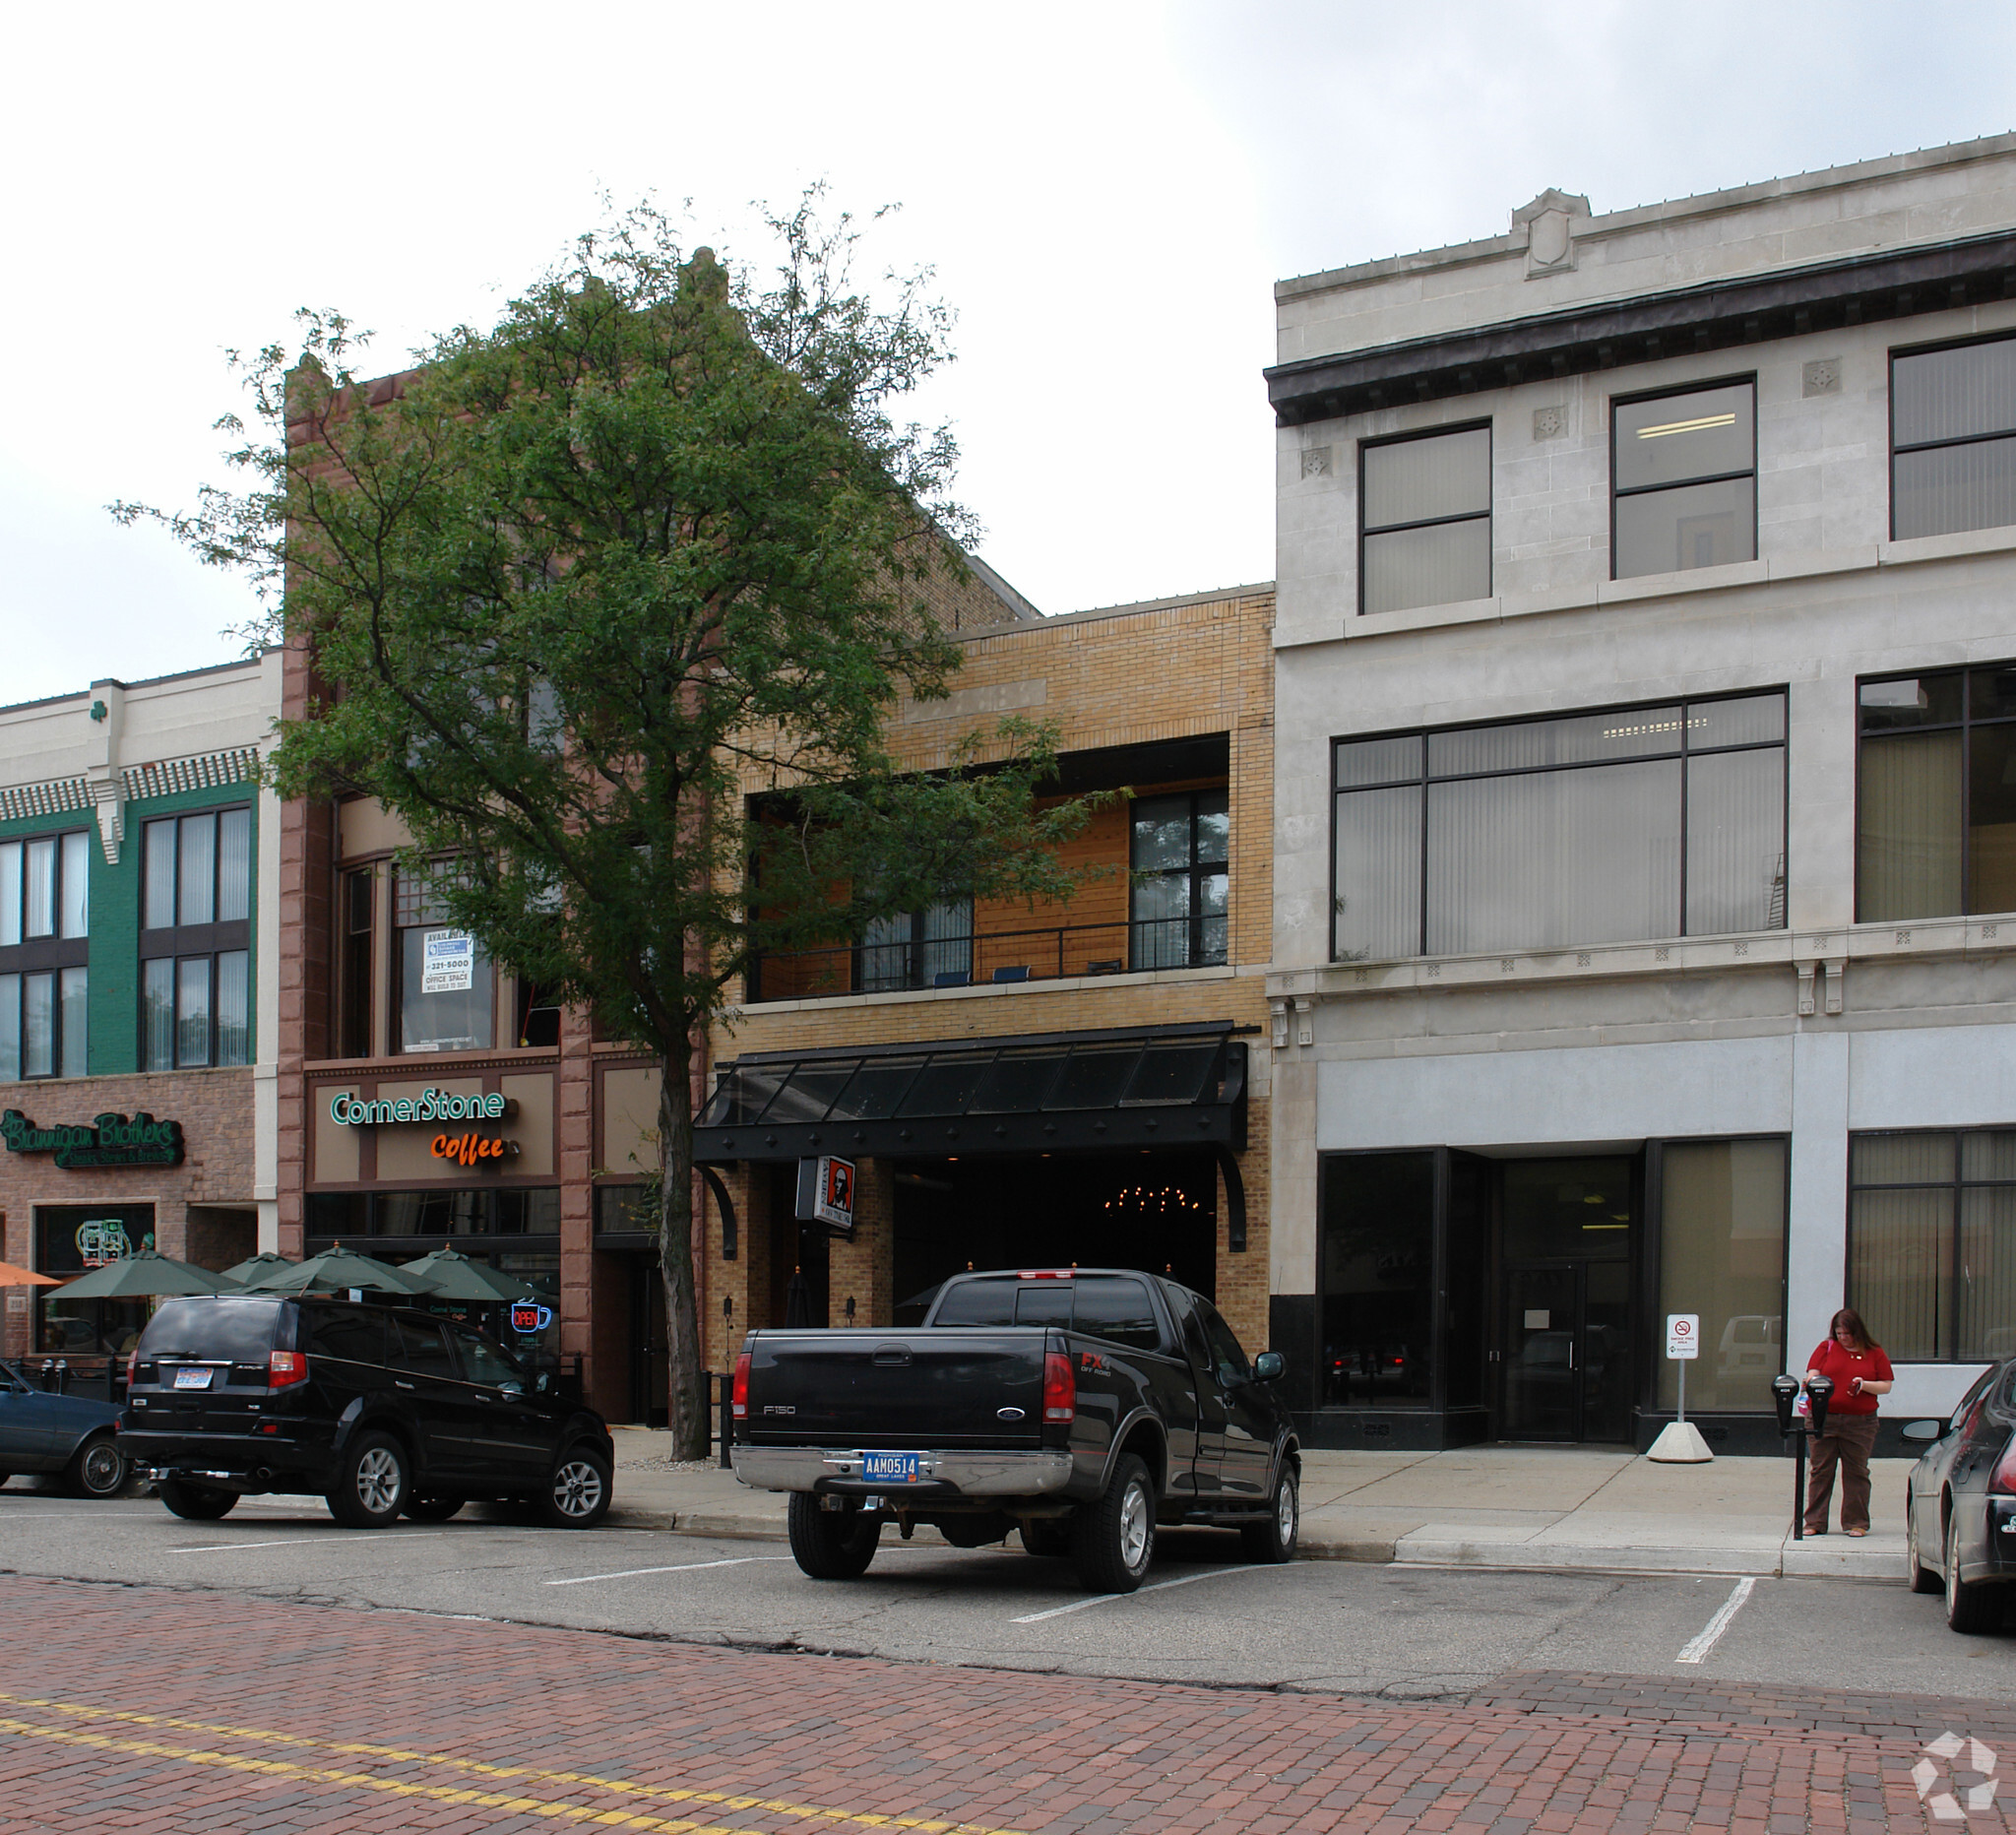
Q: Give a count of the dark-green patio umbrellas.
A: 4